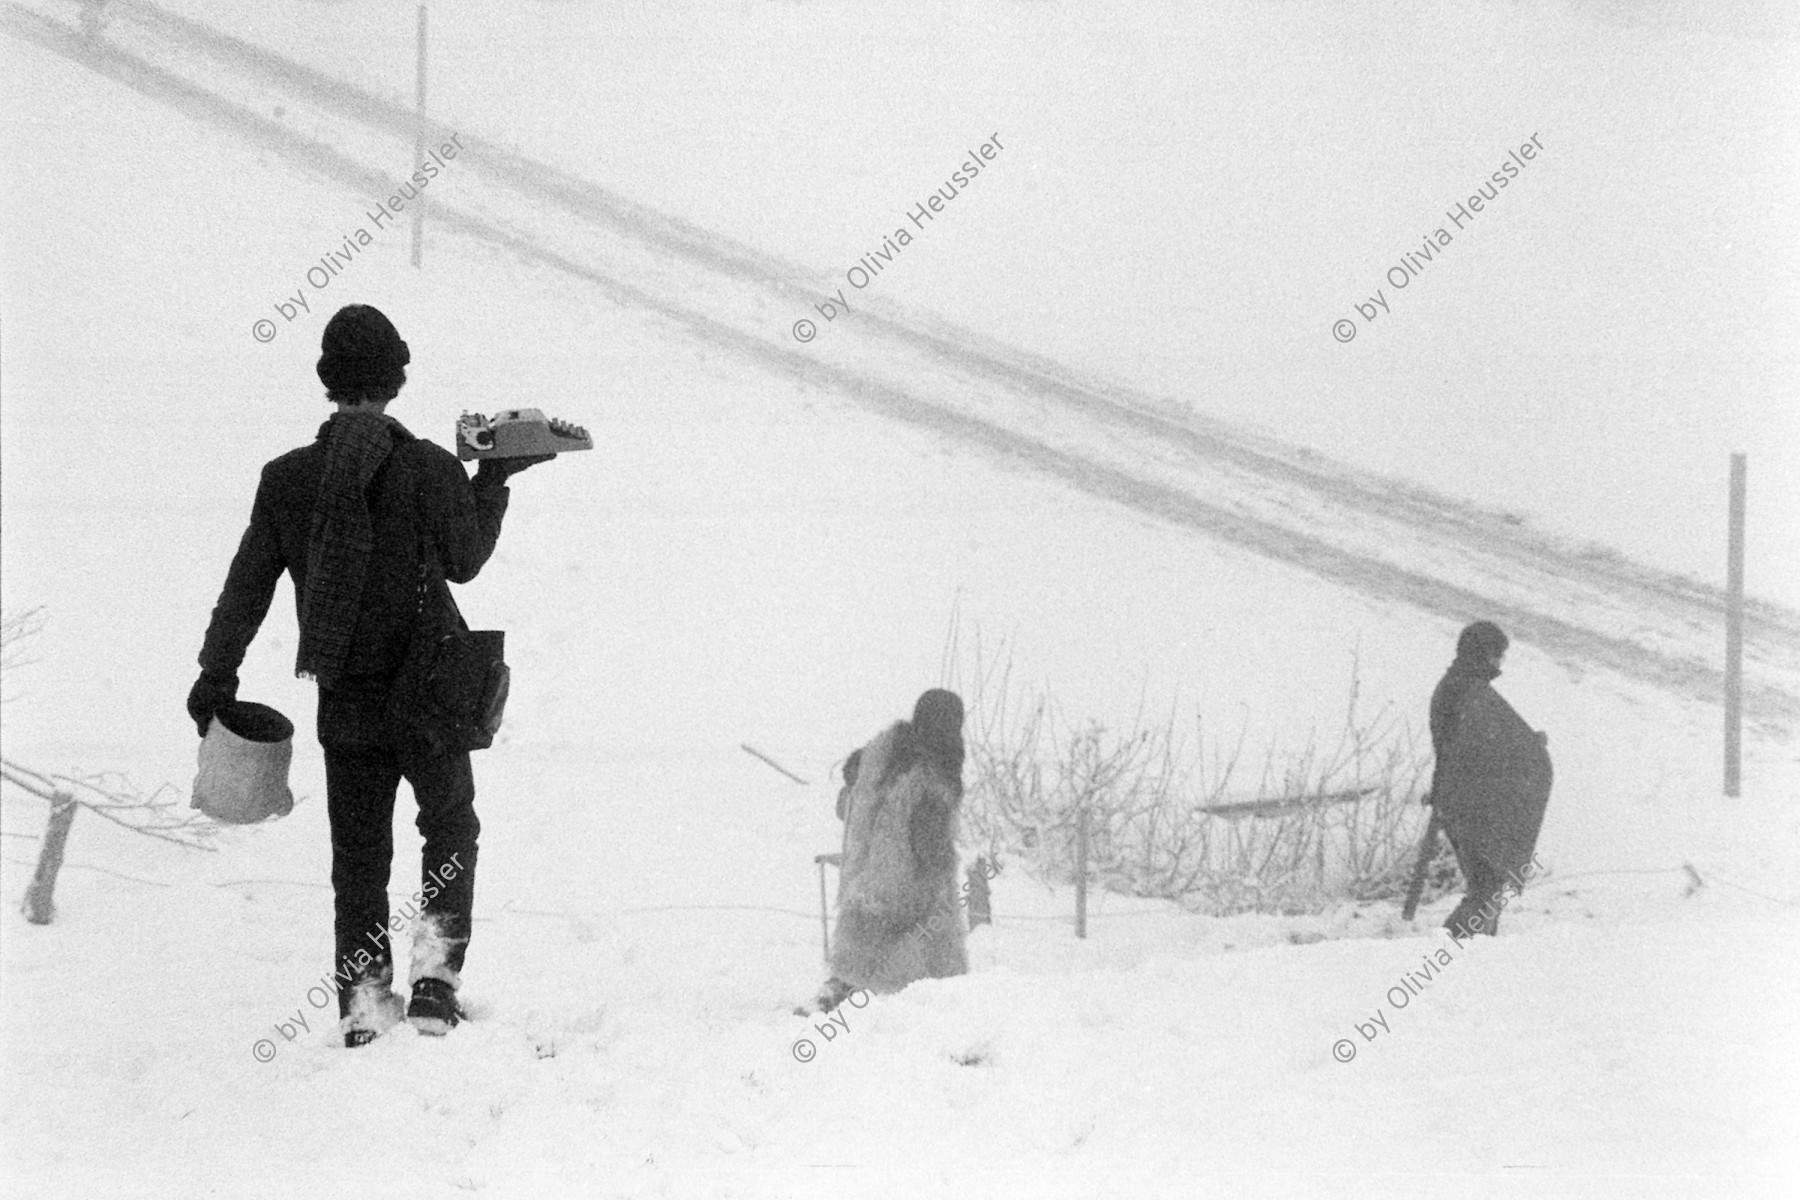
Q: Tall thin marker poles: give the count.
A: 2